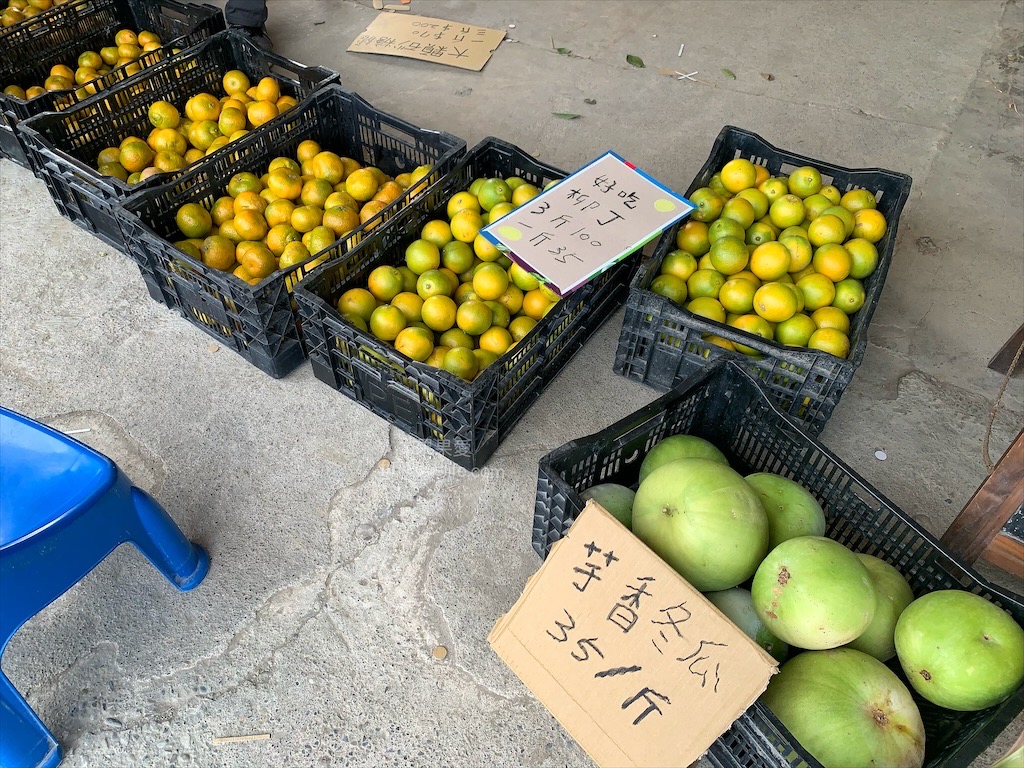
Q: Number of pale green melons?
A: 9